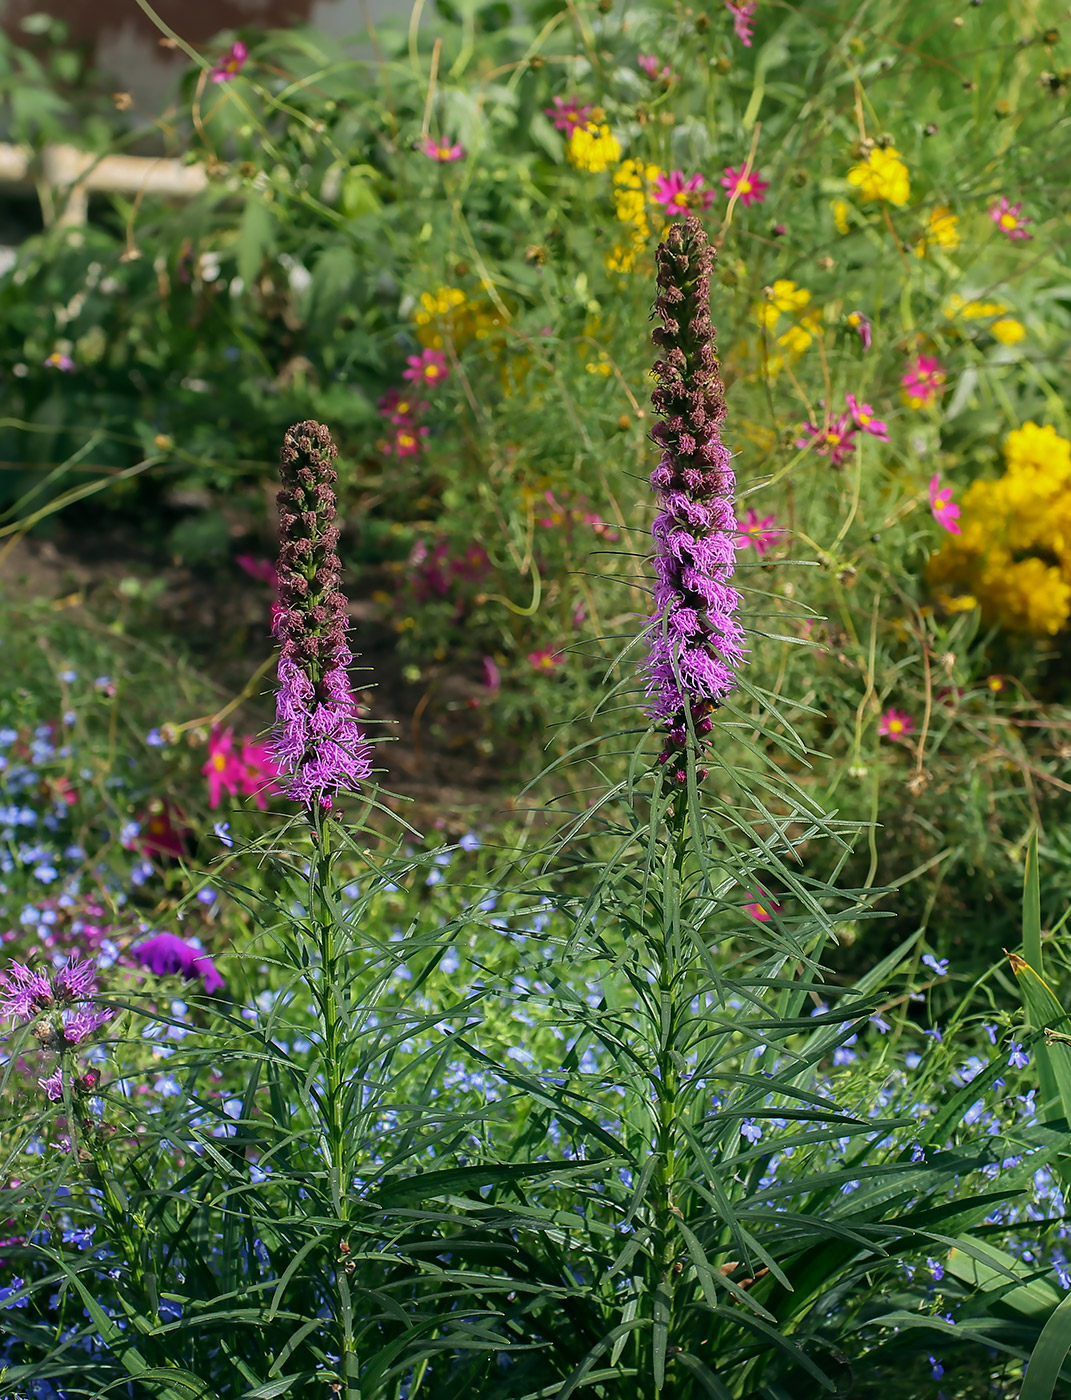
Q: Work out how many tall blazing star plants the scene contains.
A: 2